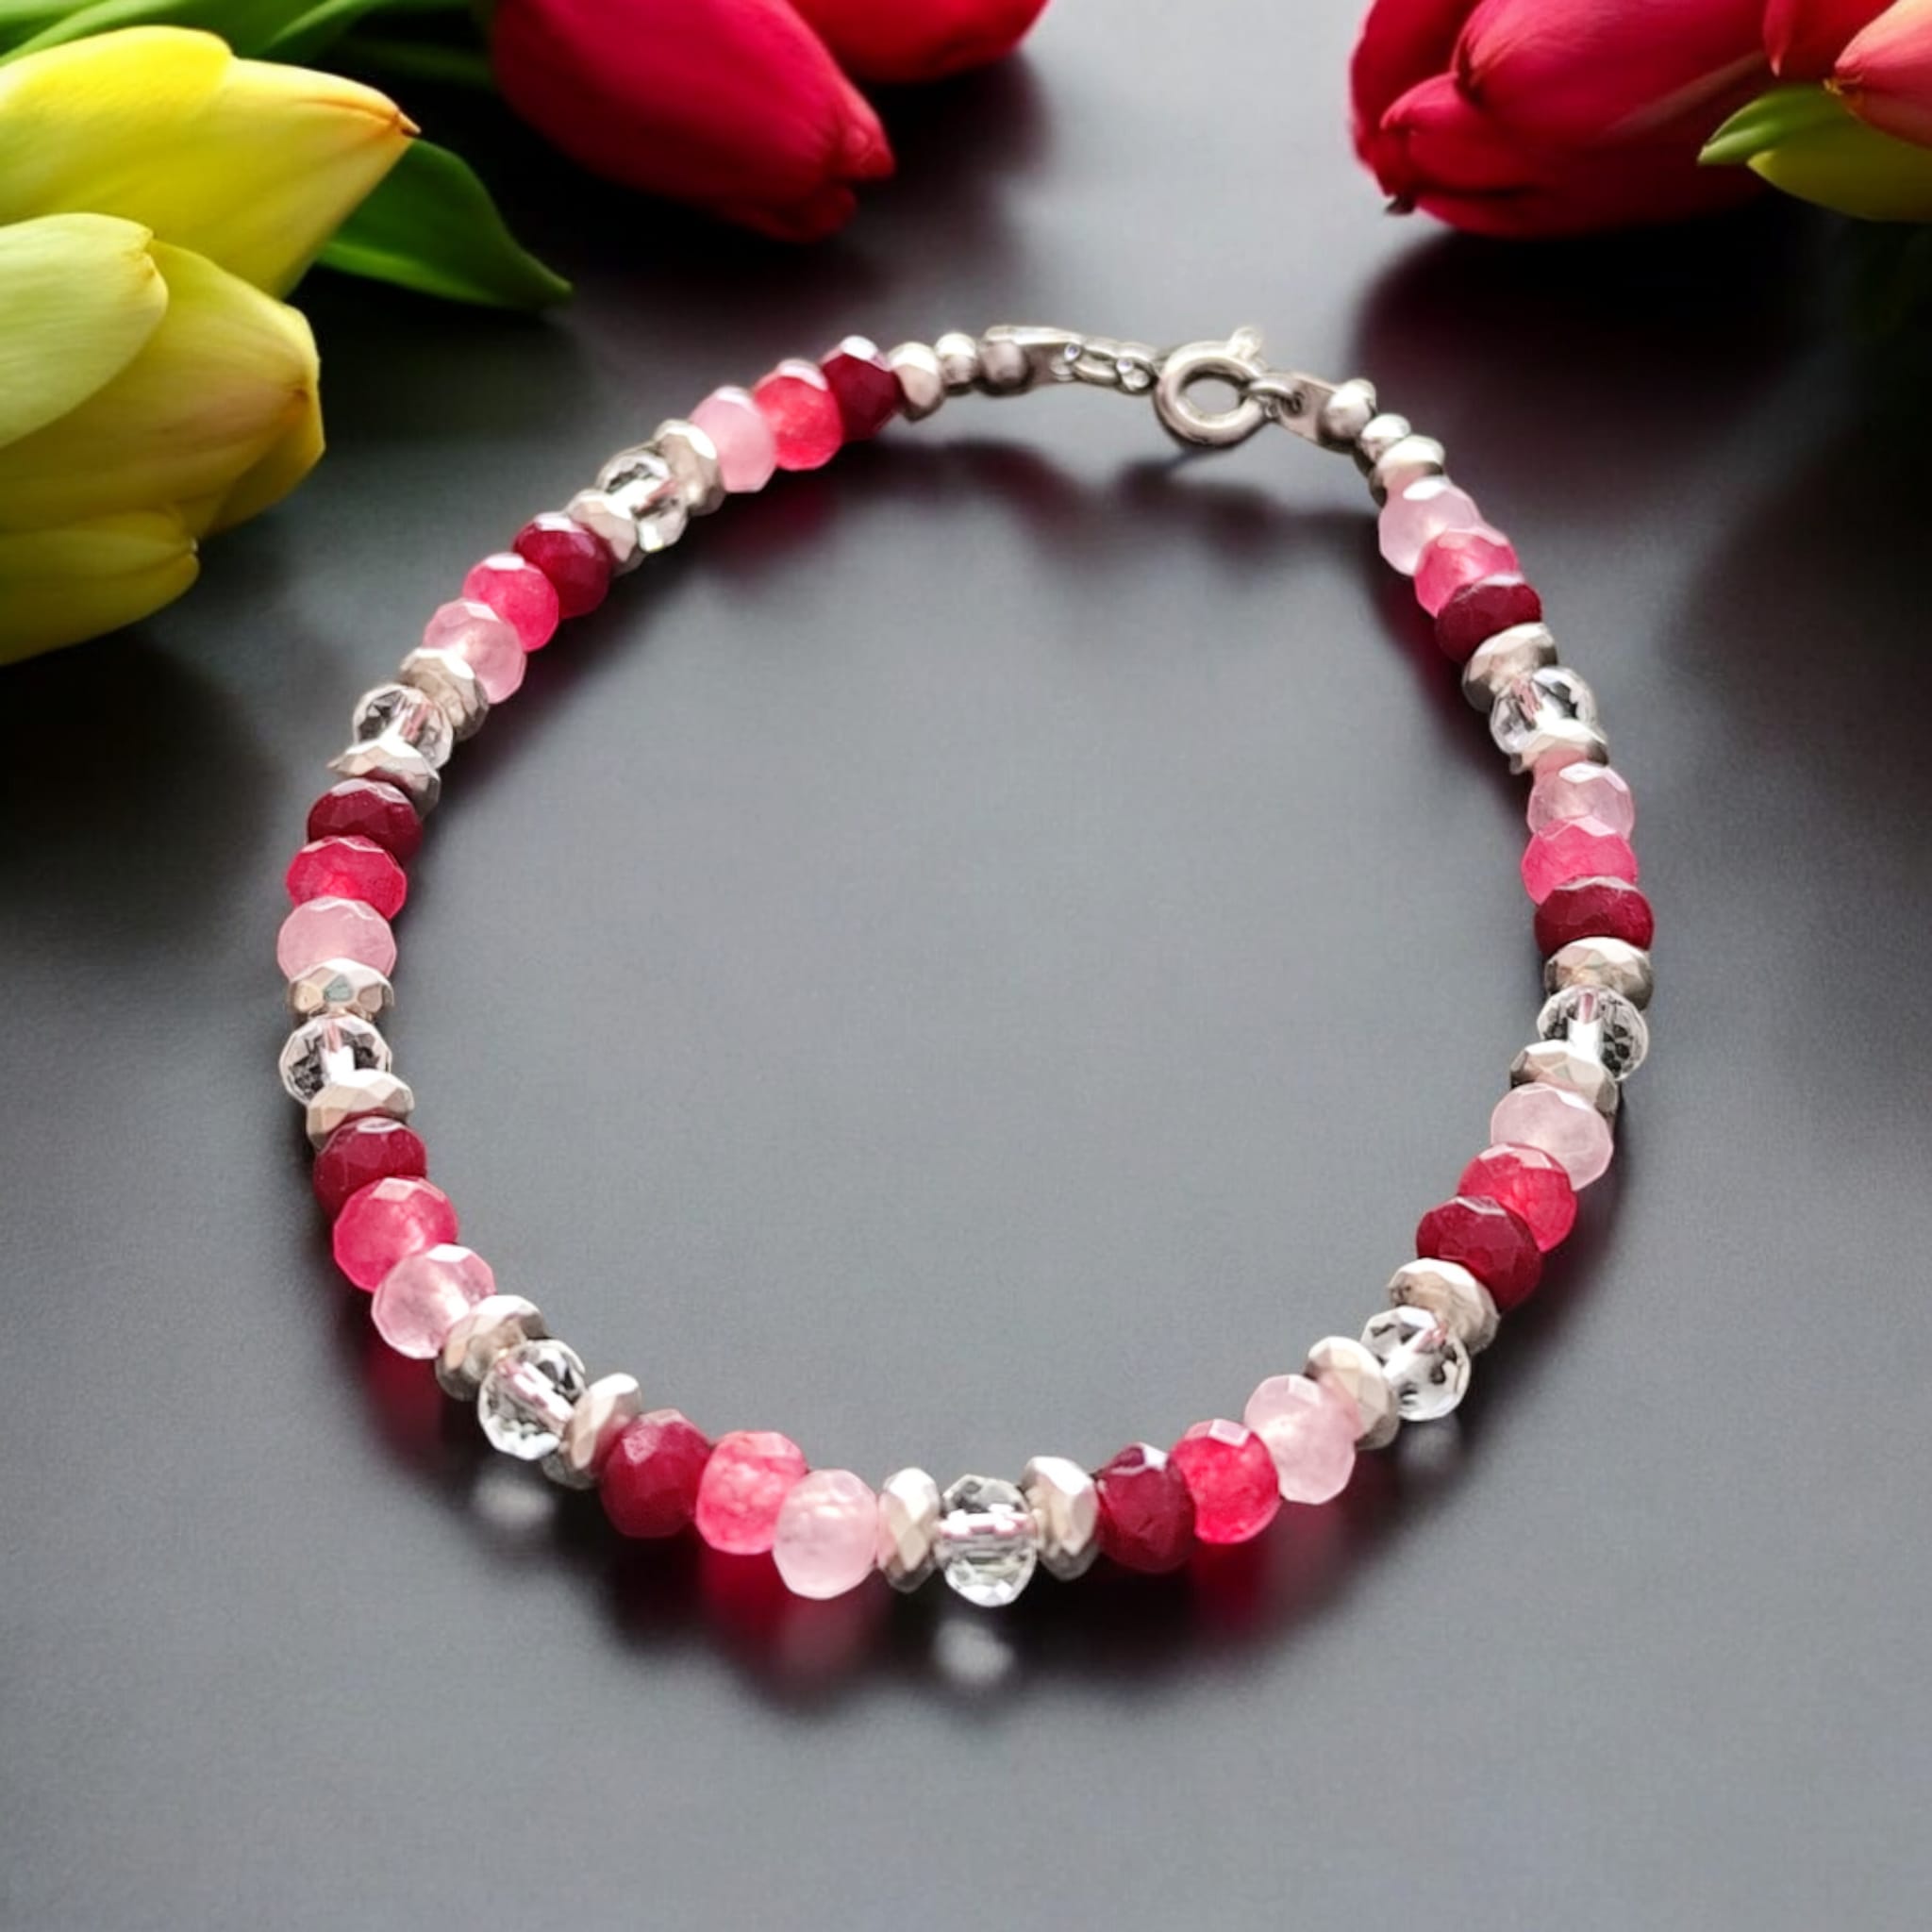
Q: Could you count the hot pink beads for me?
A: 9